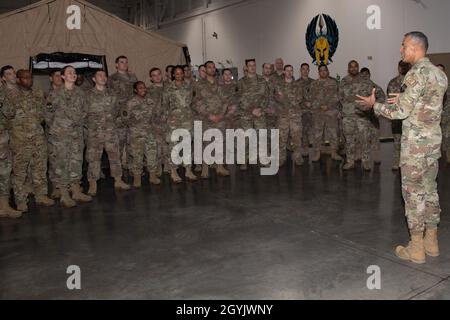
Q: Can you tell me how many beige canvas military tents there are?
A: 1